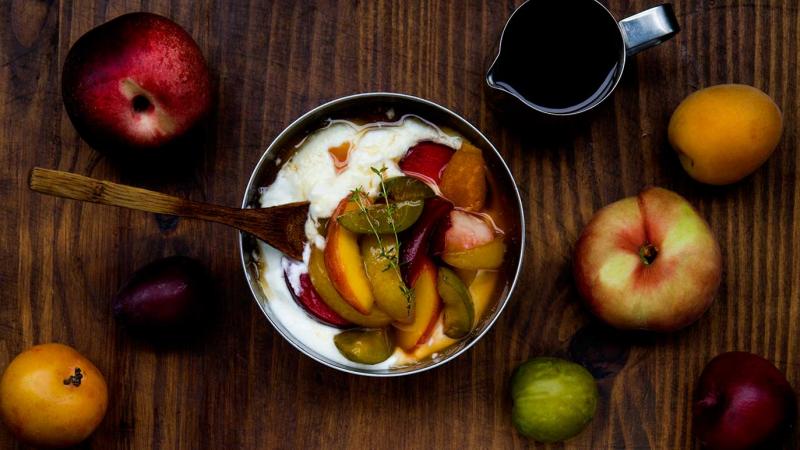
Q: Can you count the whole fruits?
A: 7